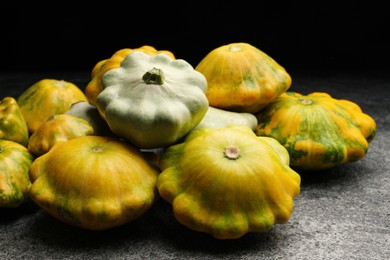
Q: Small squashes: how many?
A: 12